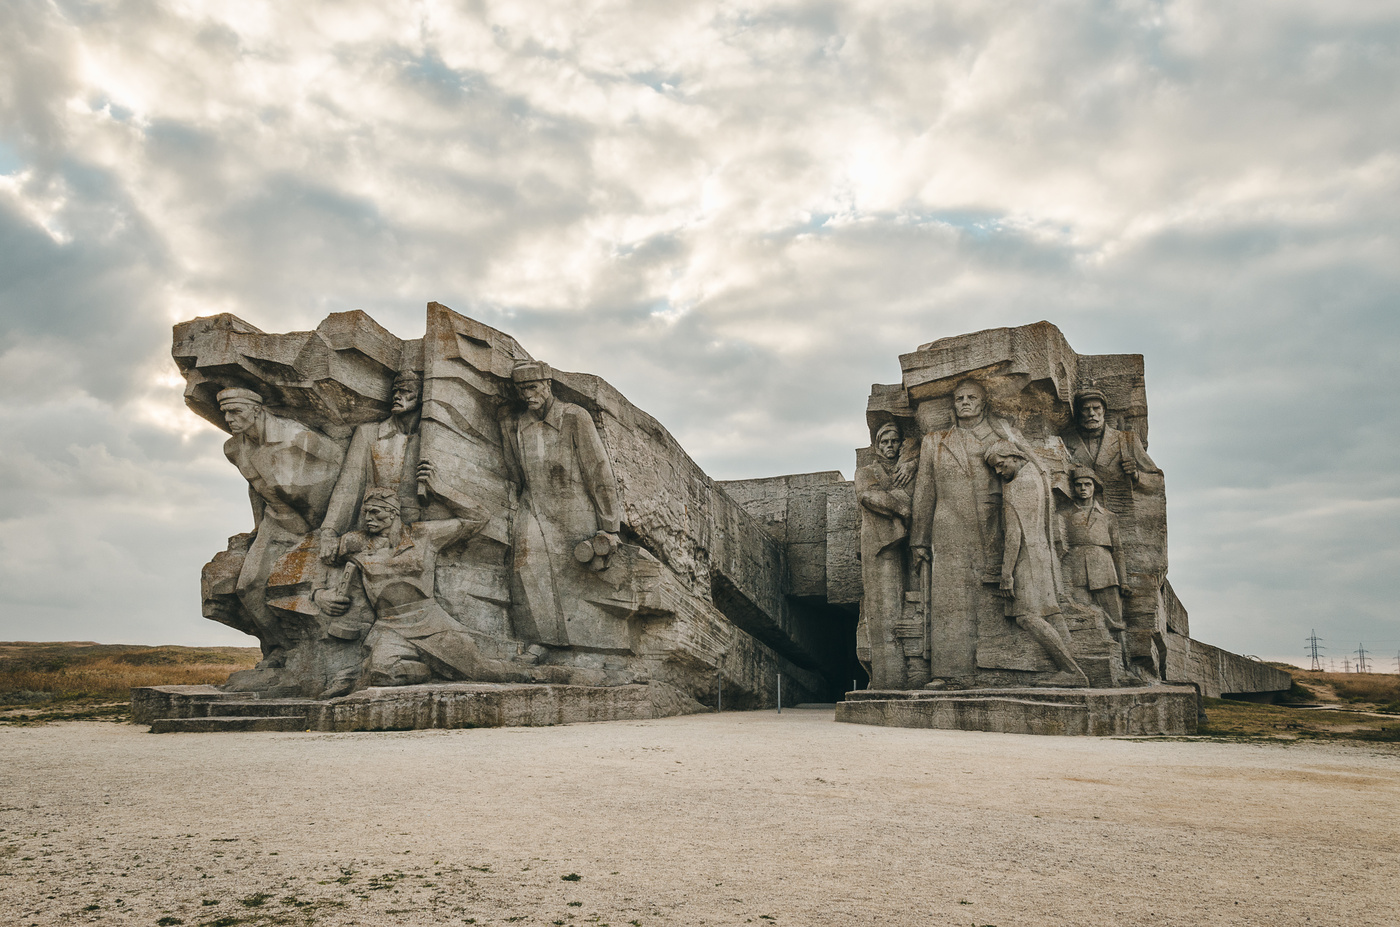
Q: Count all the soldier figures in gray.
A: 9